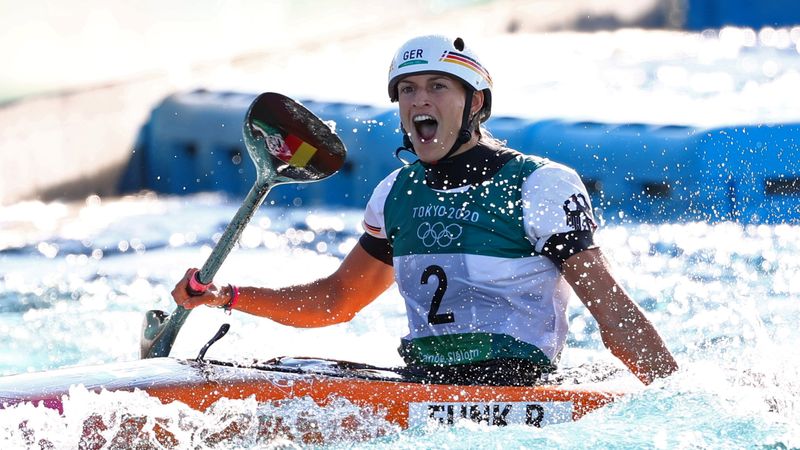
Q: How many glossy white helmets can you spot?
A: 1